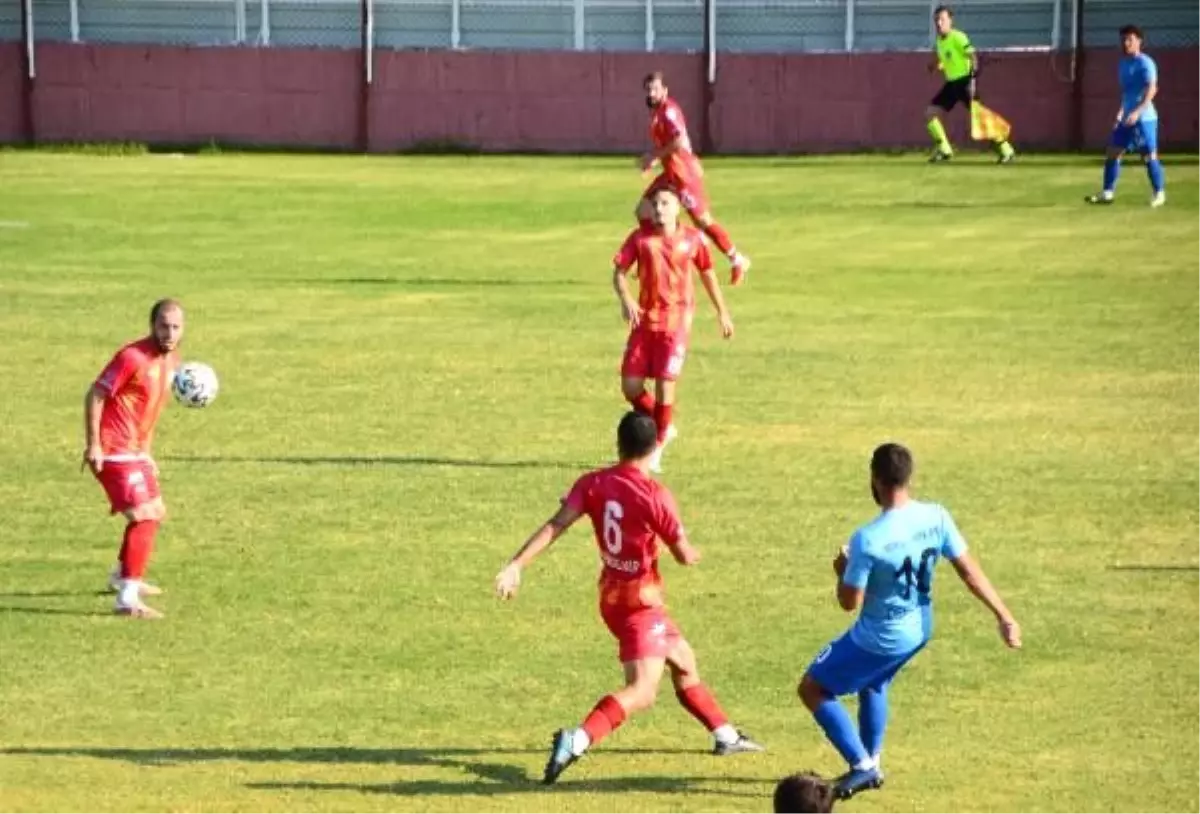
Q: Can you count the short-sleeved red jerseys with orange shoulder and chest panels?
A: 4